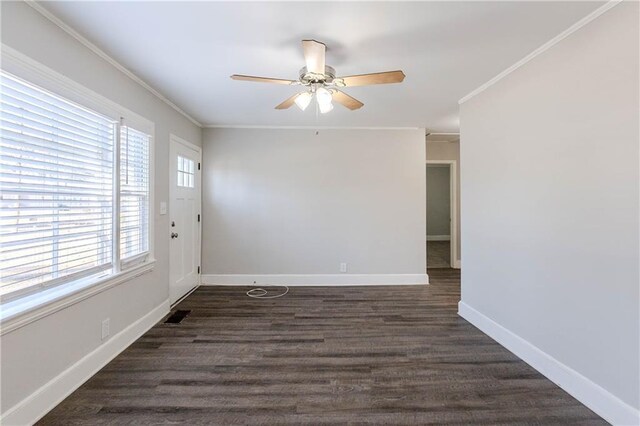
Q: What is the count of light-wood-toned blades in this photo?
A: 5